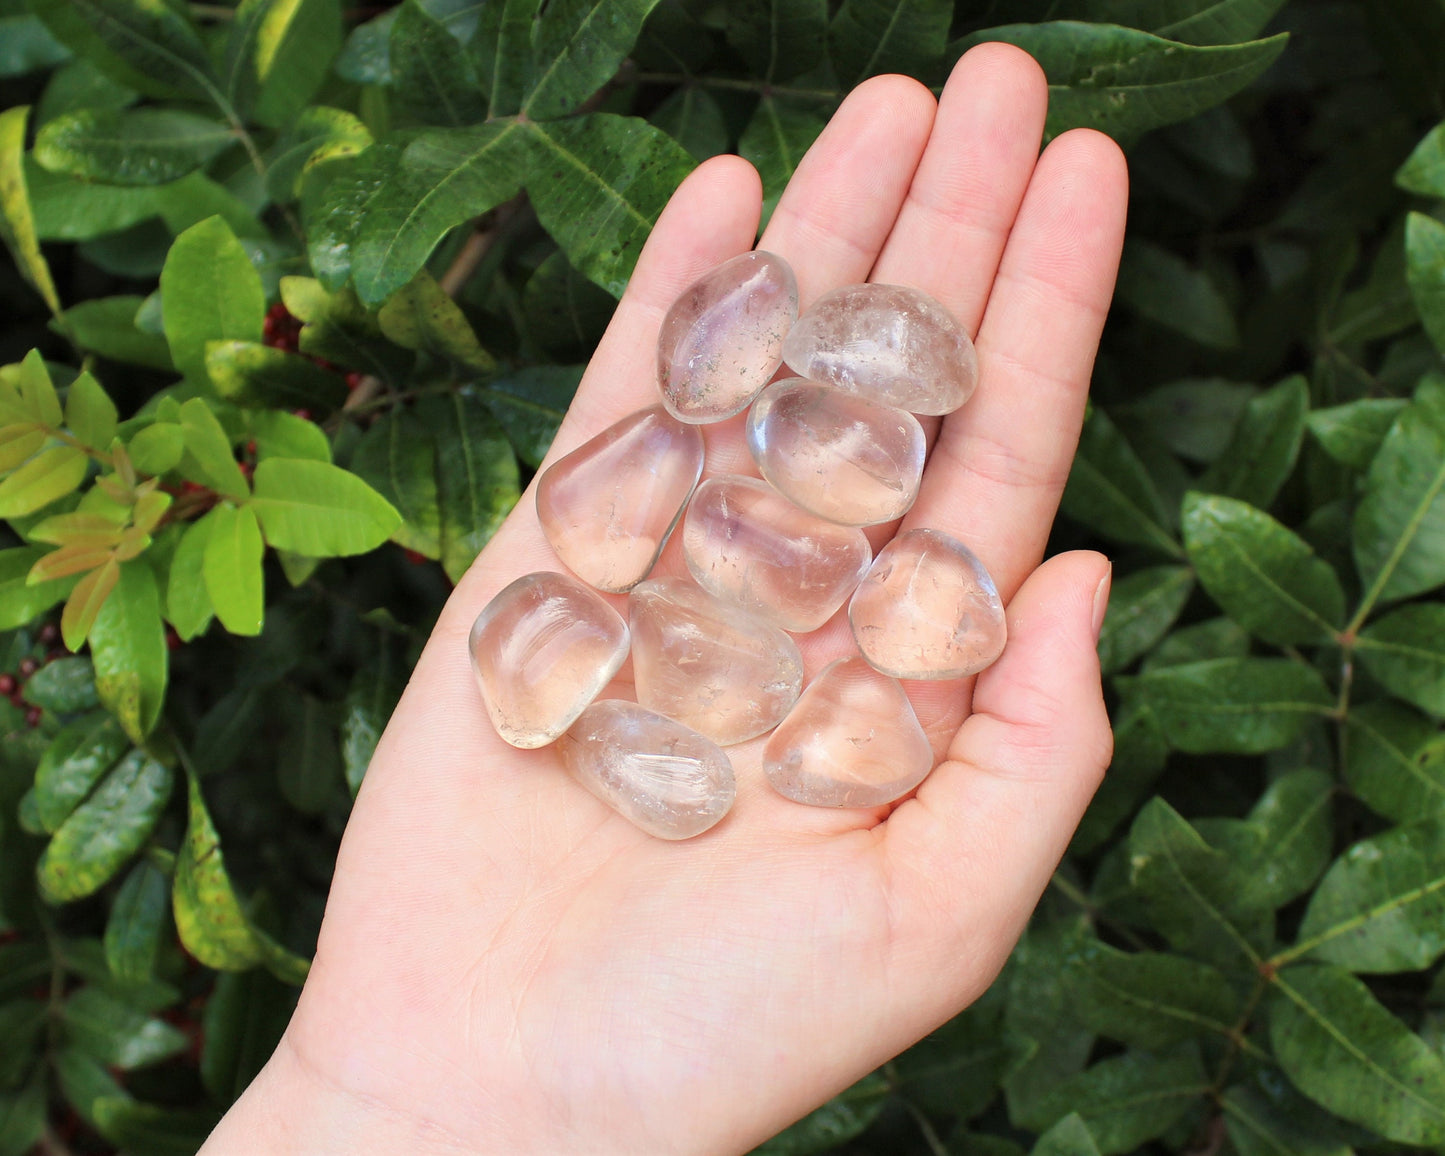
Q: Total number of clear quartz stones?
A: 10